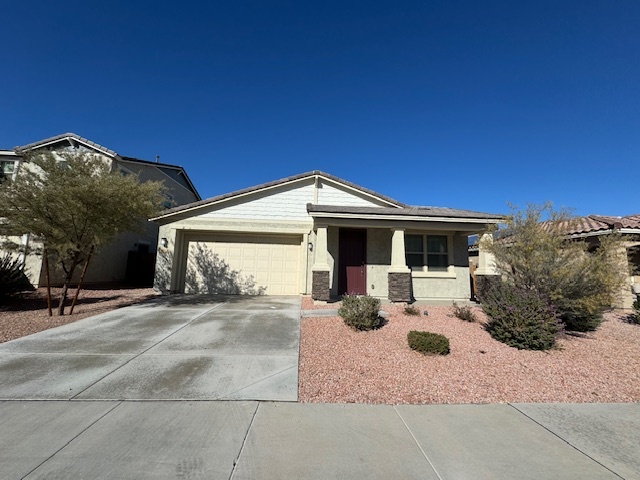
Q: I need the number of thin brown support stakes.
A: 2